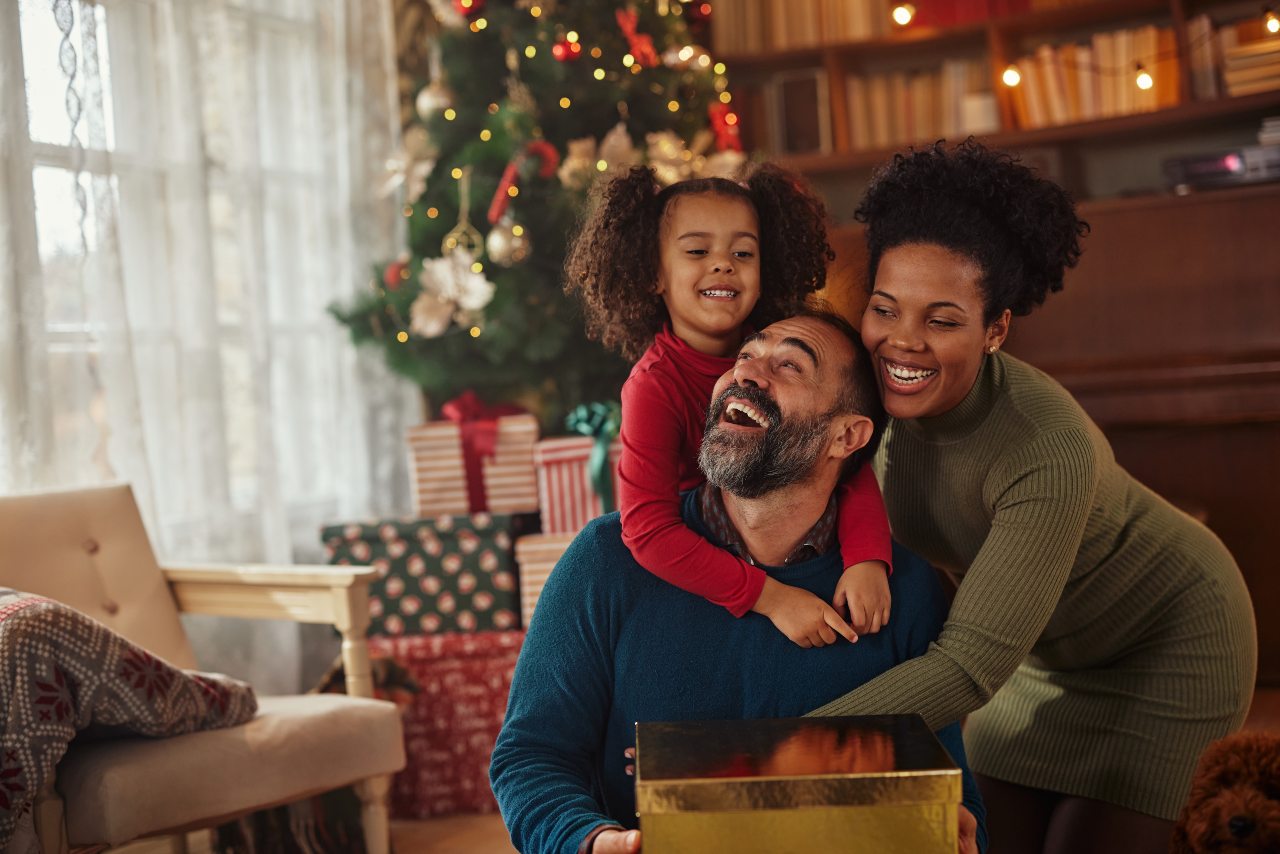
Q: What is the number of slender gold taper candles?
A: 0